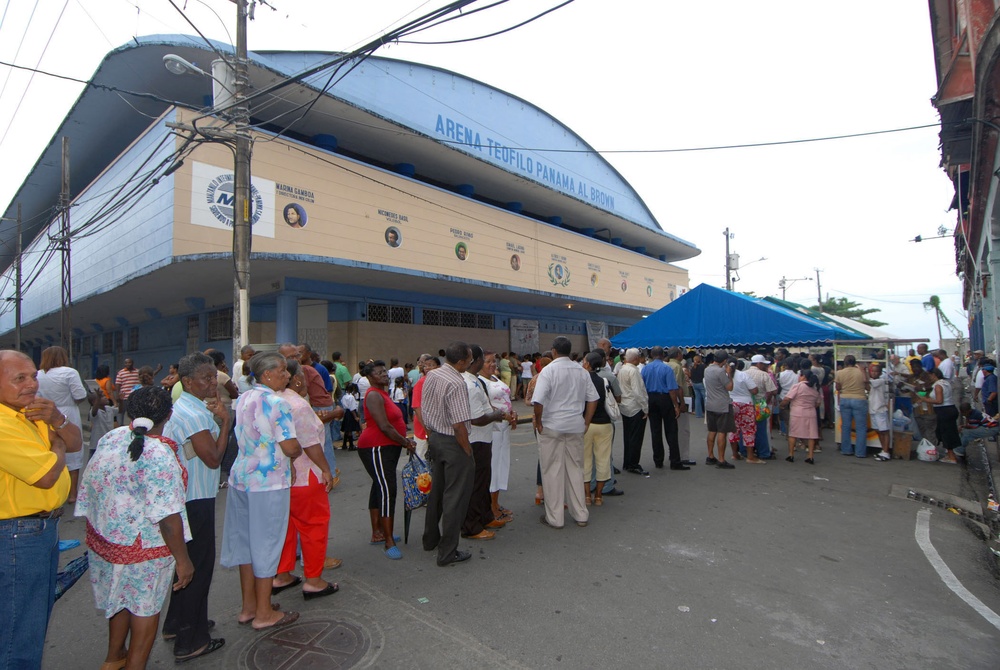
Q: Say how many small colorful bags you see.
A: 2